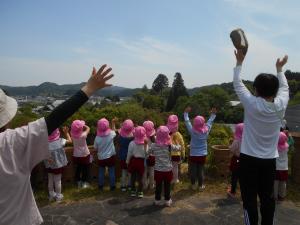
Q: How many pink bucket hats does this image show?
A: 11